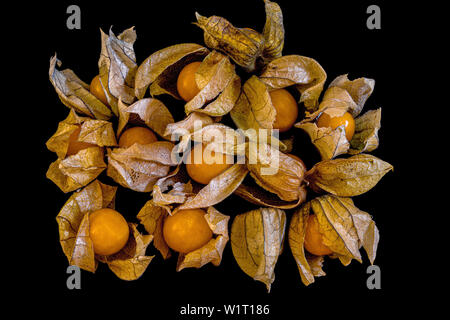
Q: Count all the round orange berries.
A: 10